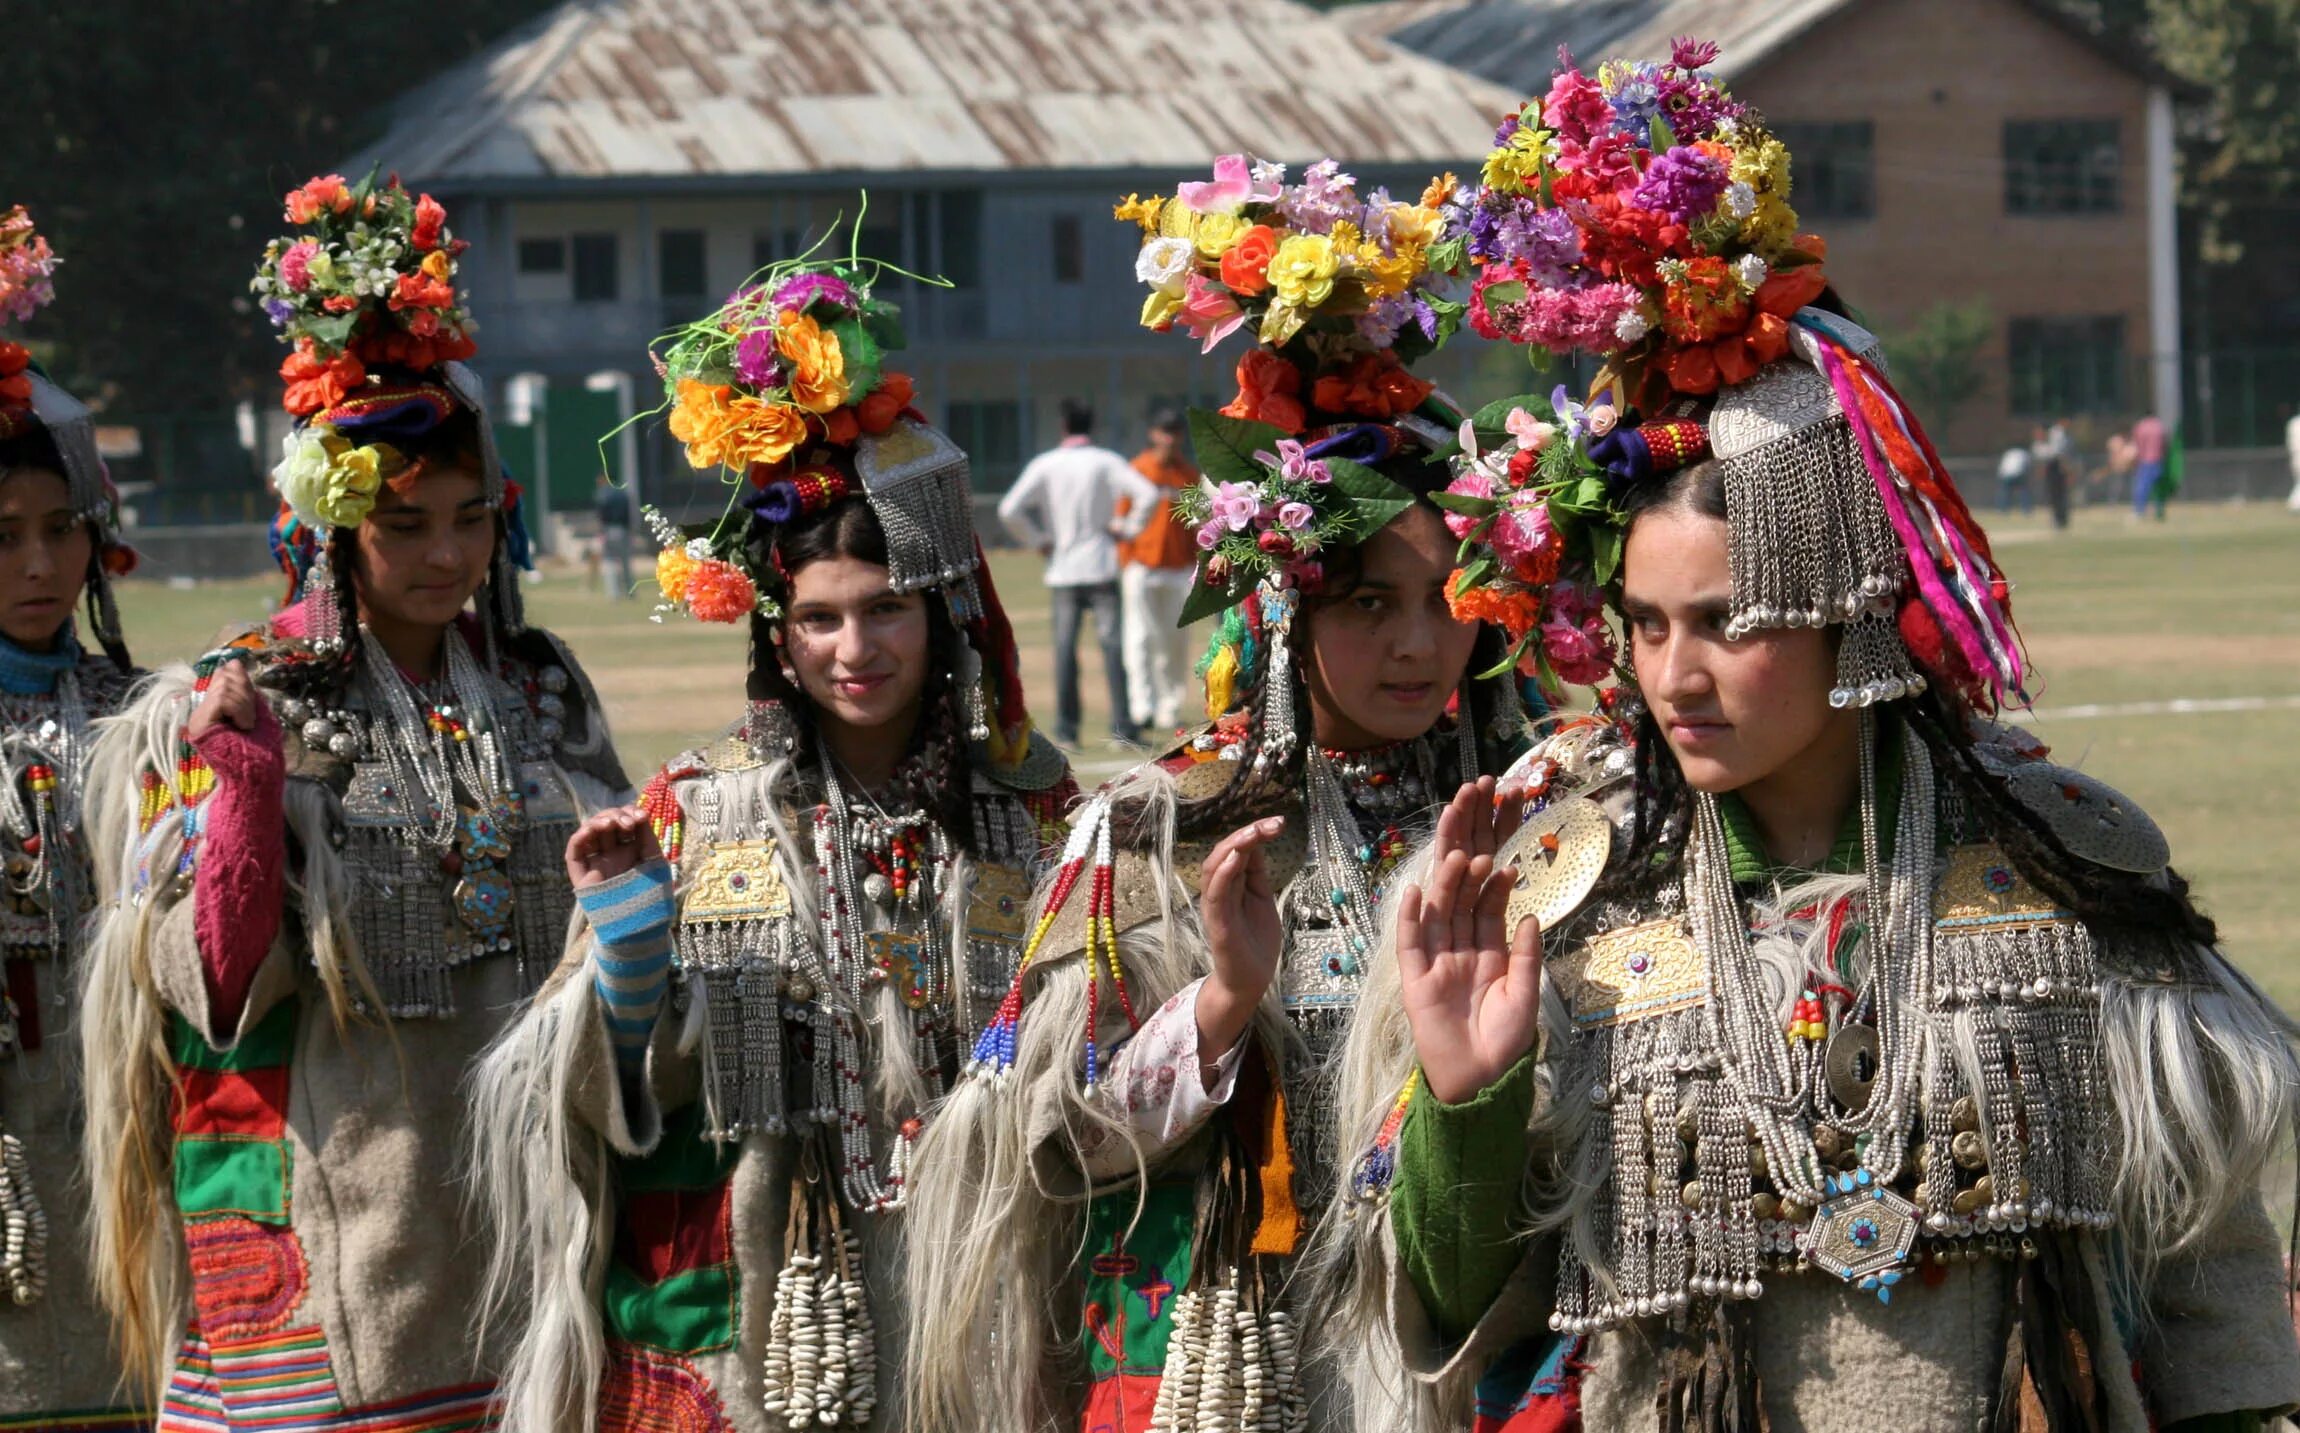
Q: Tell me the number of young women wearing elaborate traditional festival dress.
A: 5